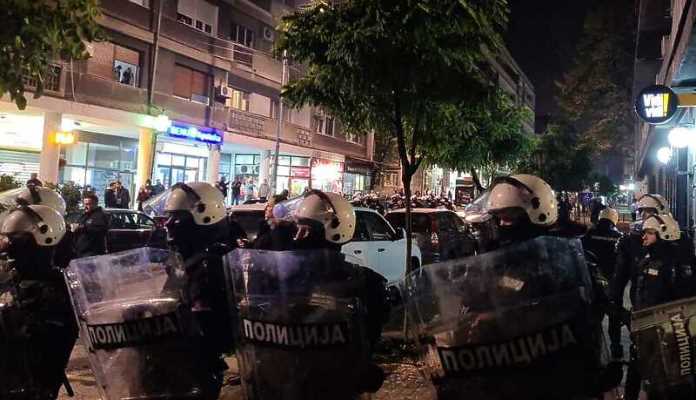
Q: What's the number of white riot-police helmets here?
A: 8